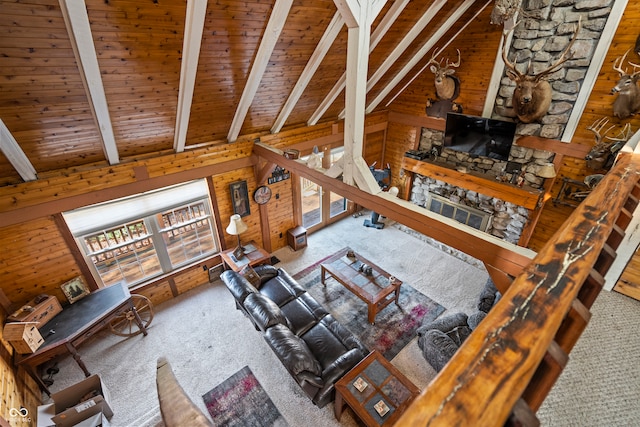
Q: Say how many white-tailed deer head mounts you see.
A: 3